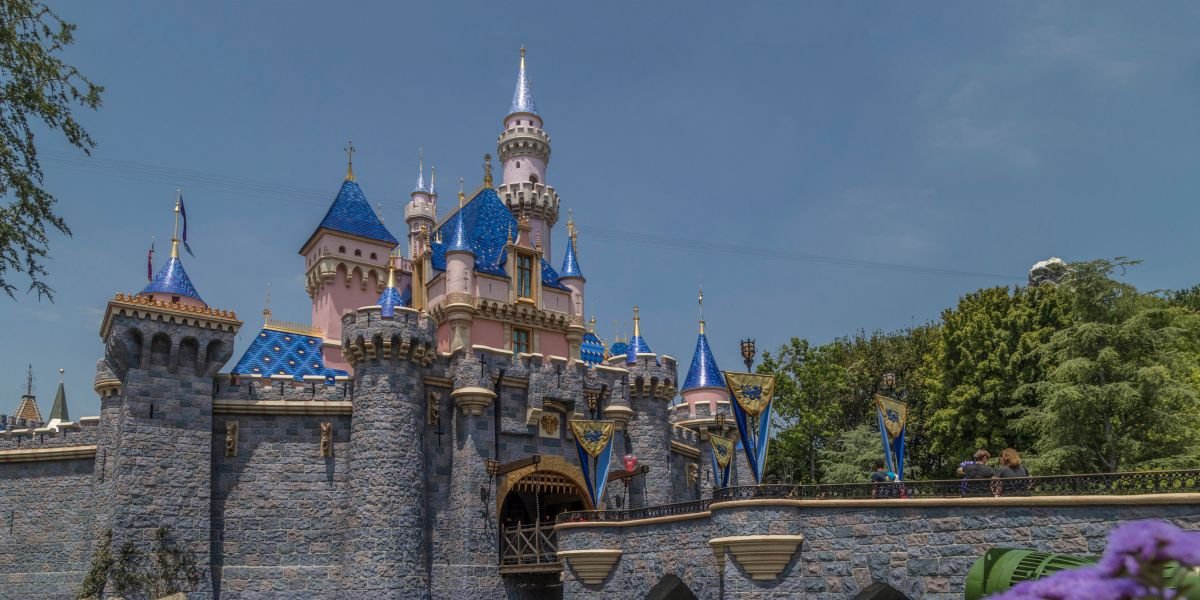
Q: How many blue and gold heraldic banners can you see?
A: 4